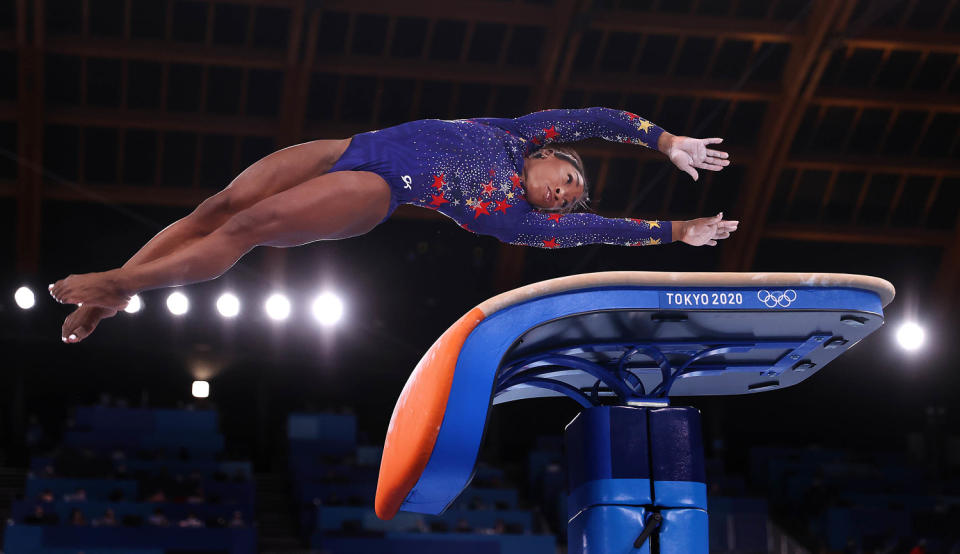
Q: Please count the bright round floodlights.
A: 7